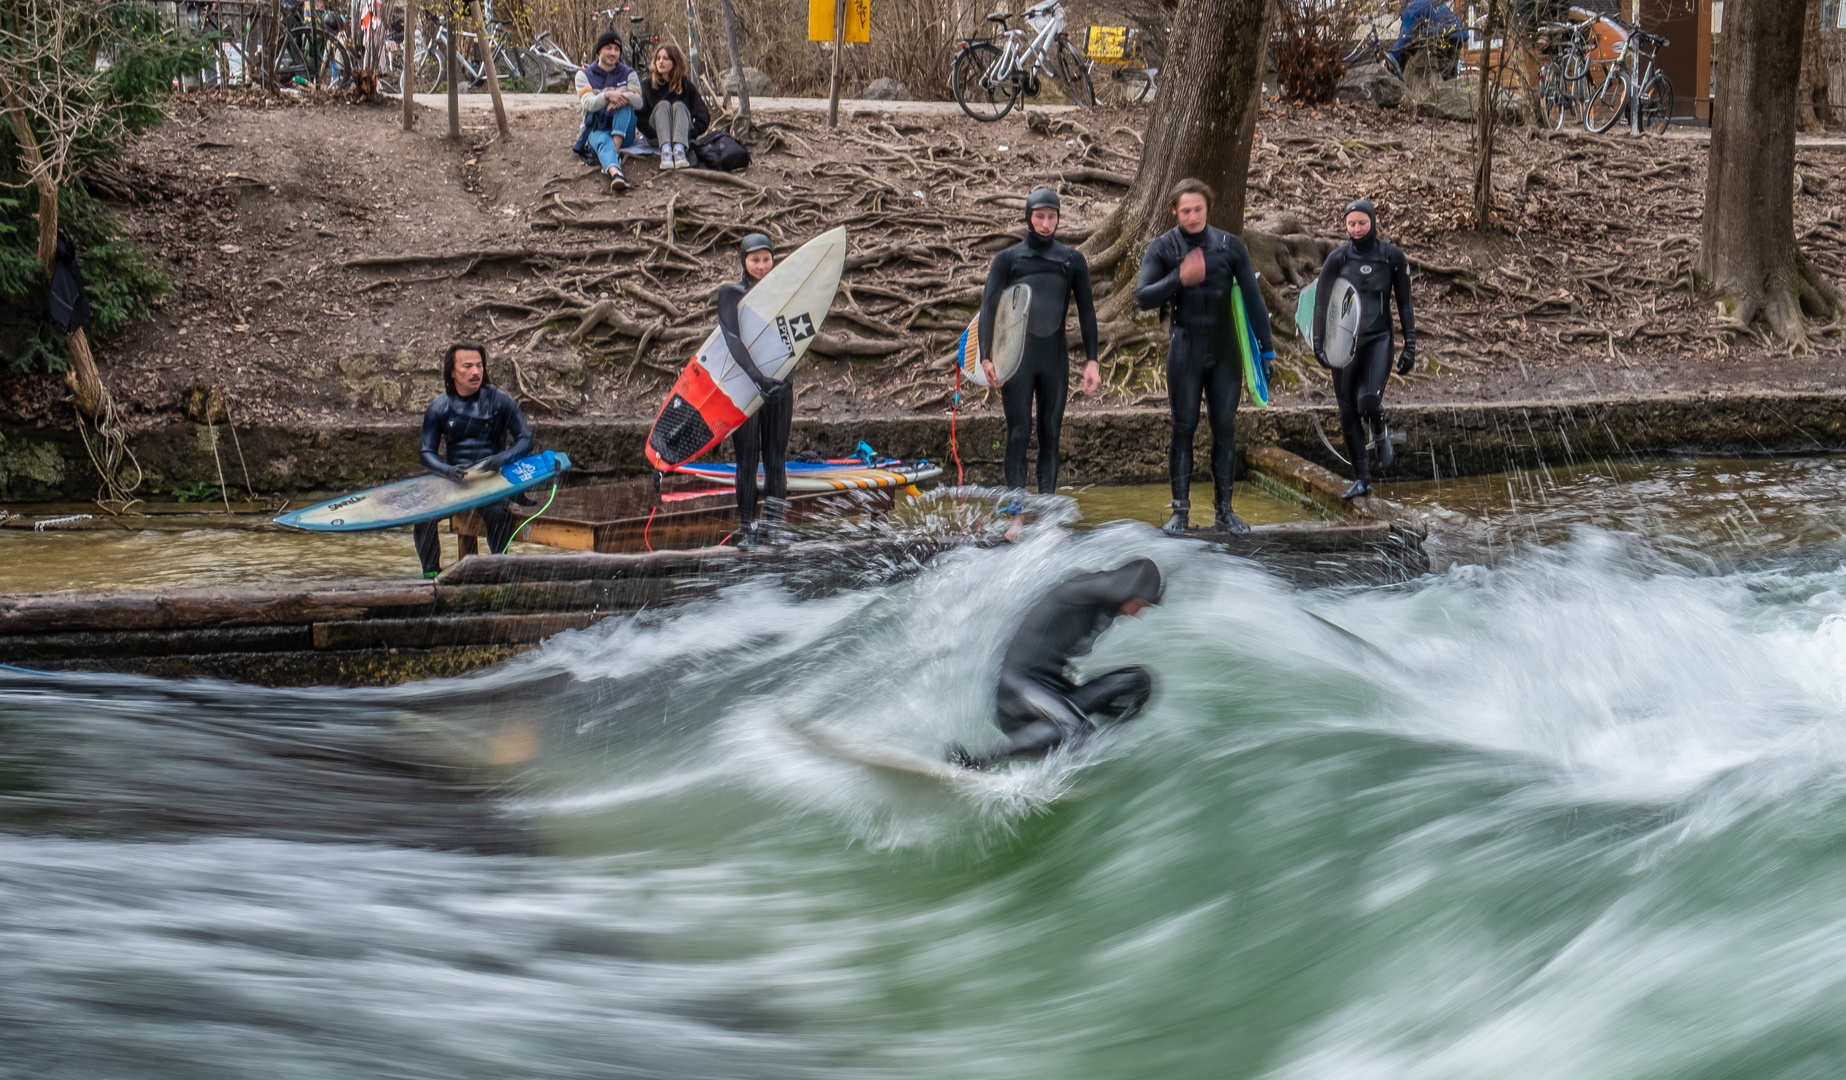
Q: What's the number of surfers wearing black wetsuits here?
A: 6